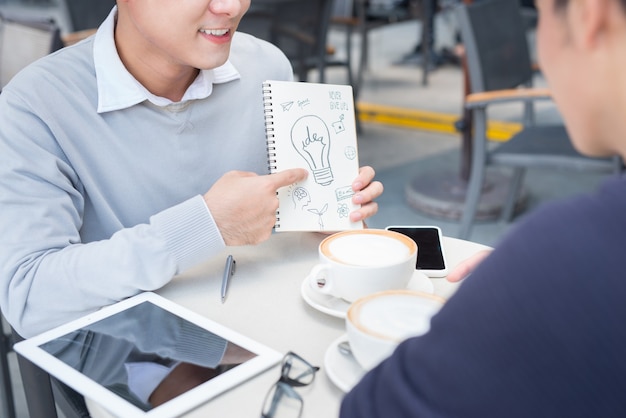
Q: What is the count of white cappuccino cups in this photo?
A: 2